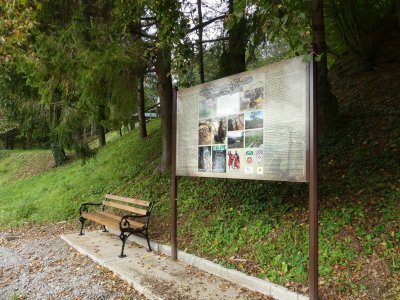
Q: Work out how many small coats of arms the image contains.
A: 2